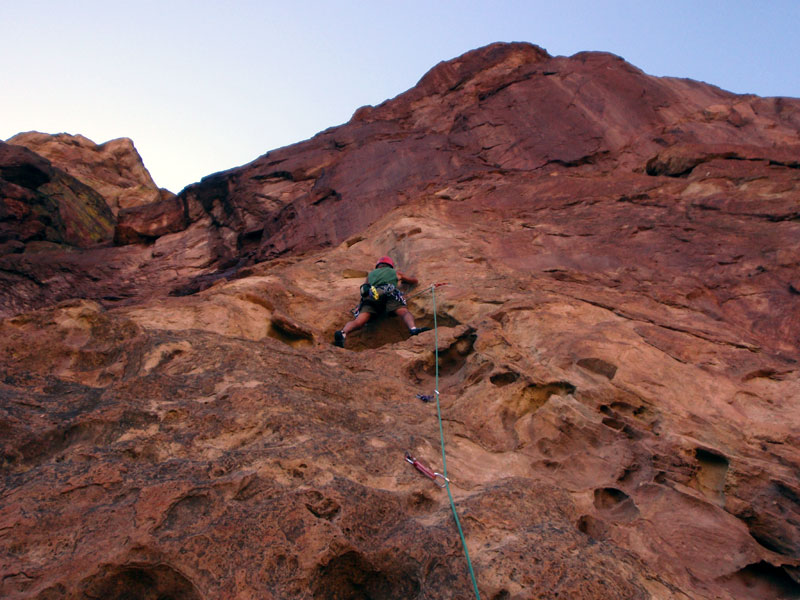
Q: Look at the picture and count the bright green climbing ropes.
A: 1